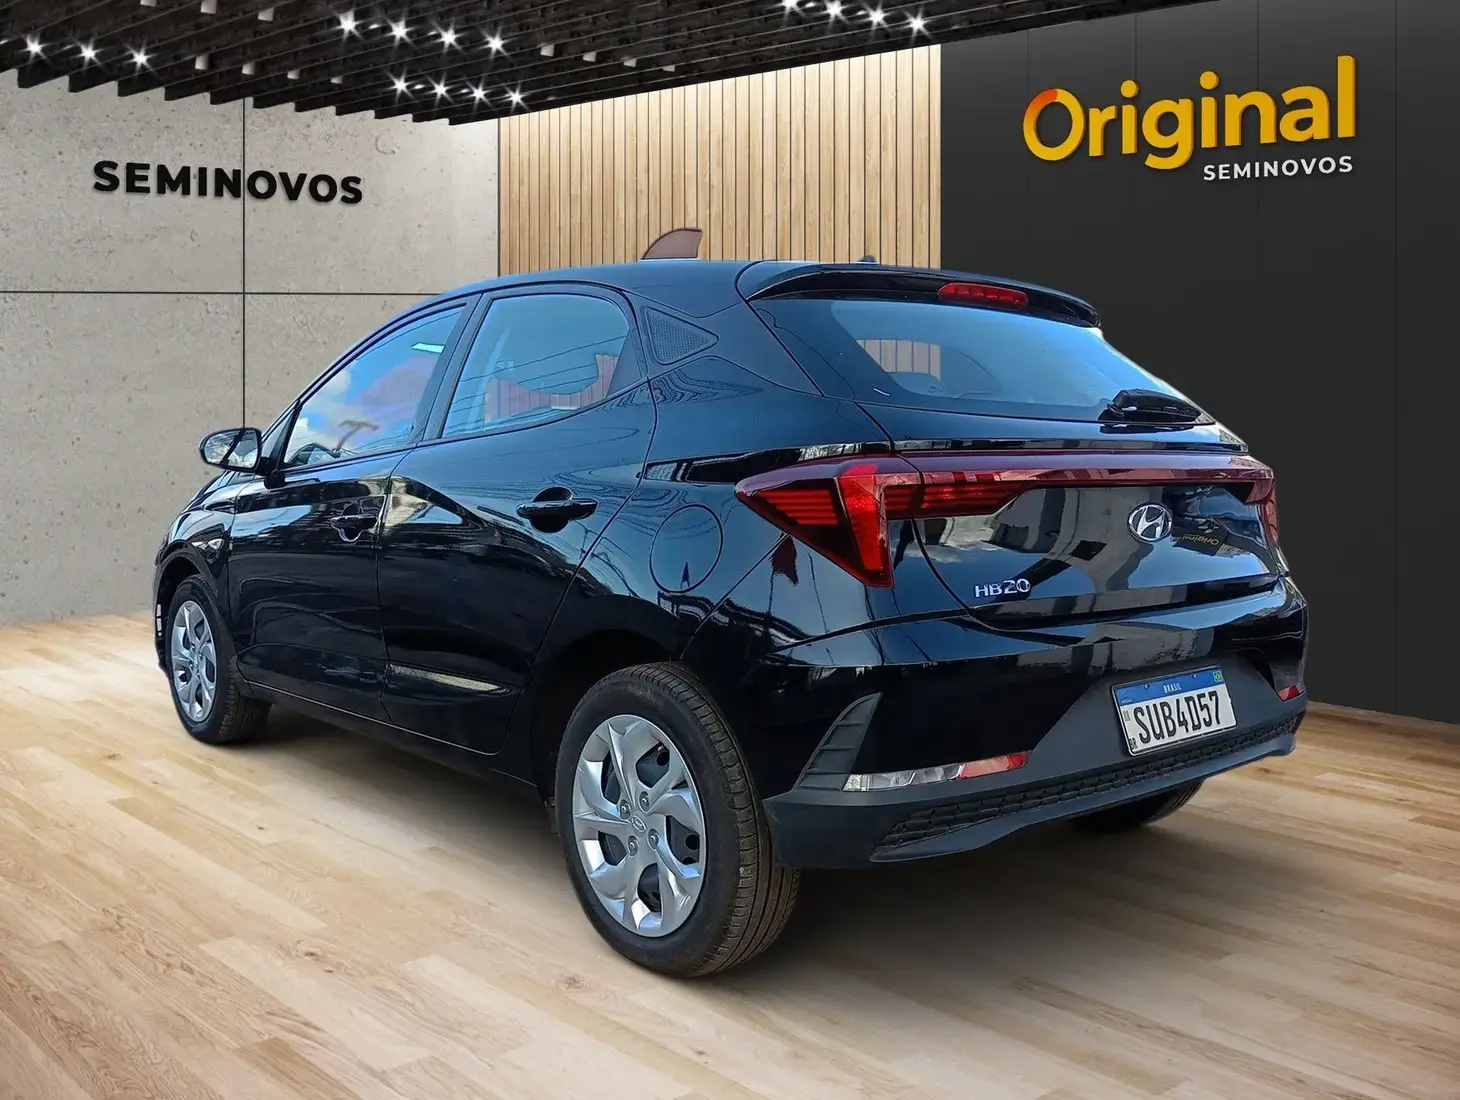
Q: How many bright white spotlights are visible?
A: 15